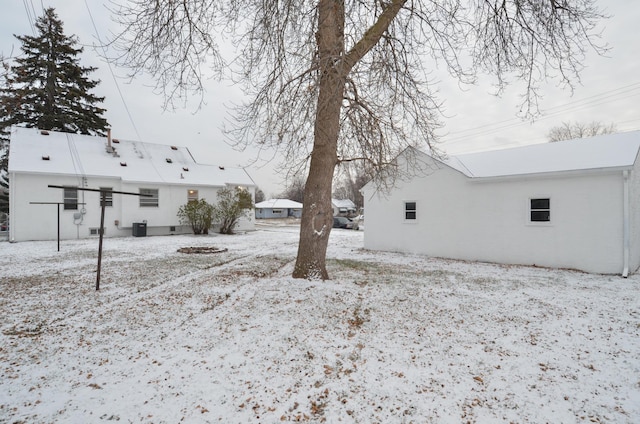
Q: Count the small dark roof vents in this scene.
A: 8